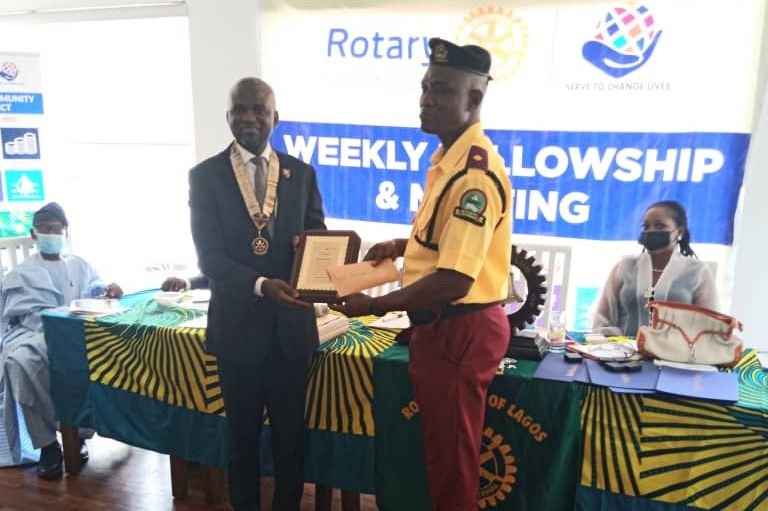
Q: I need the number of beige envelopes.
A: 1